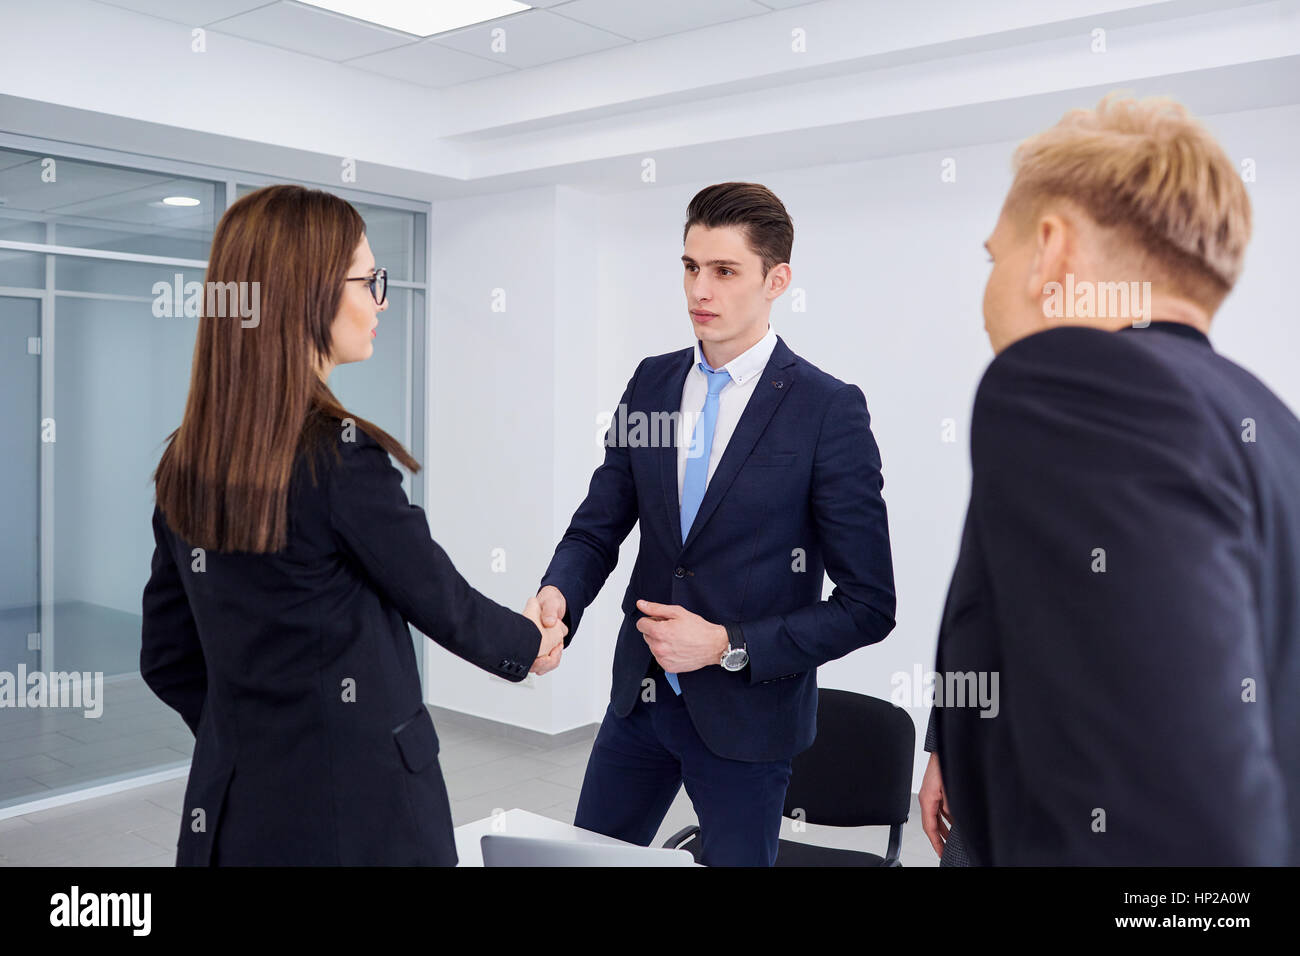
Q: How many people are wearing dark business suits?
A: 3